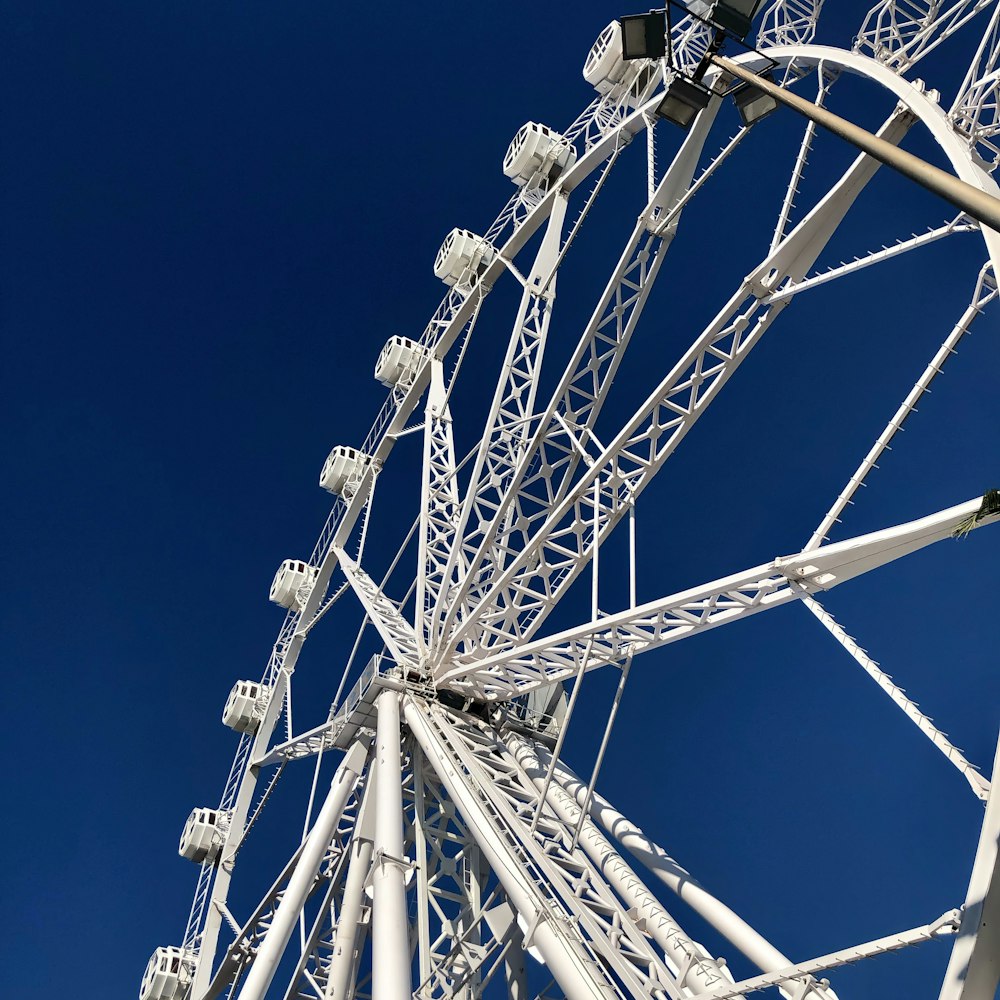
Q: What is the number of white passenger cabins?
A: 9